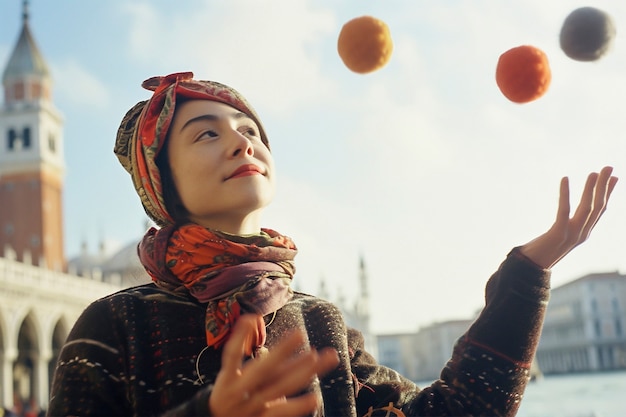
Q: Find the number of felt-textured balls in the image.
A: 3